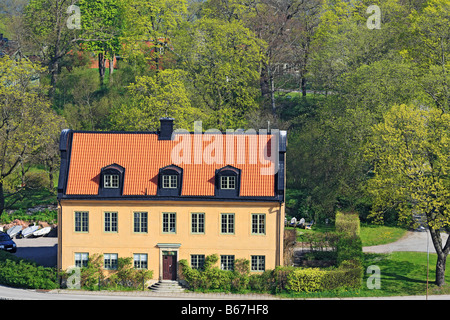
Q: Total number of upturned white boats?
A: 3